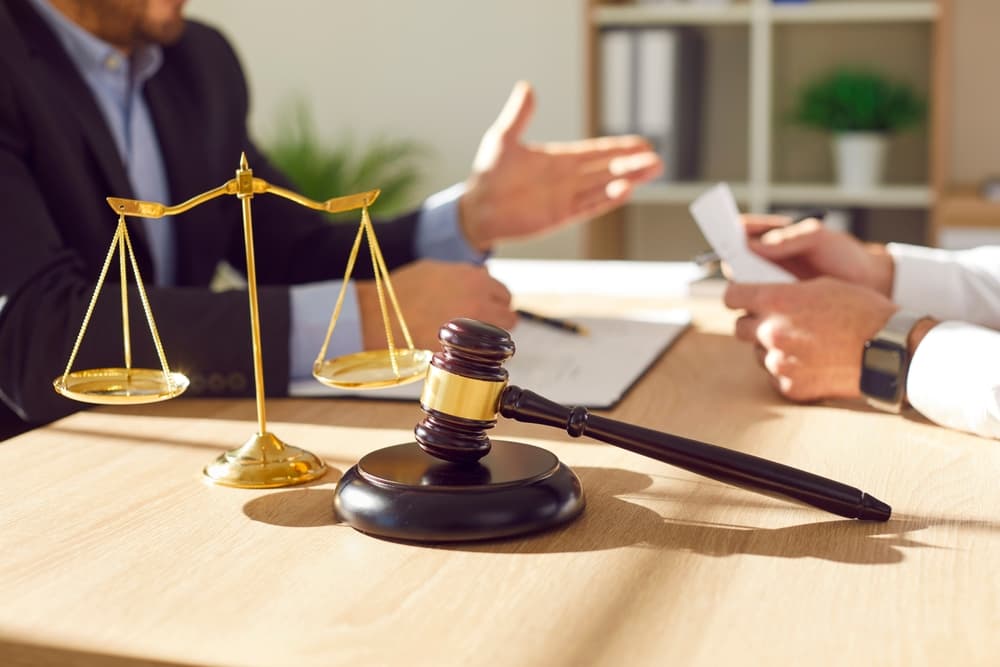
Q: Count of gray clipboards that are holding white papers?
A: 1